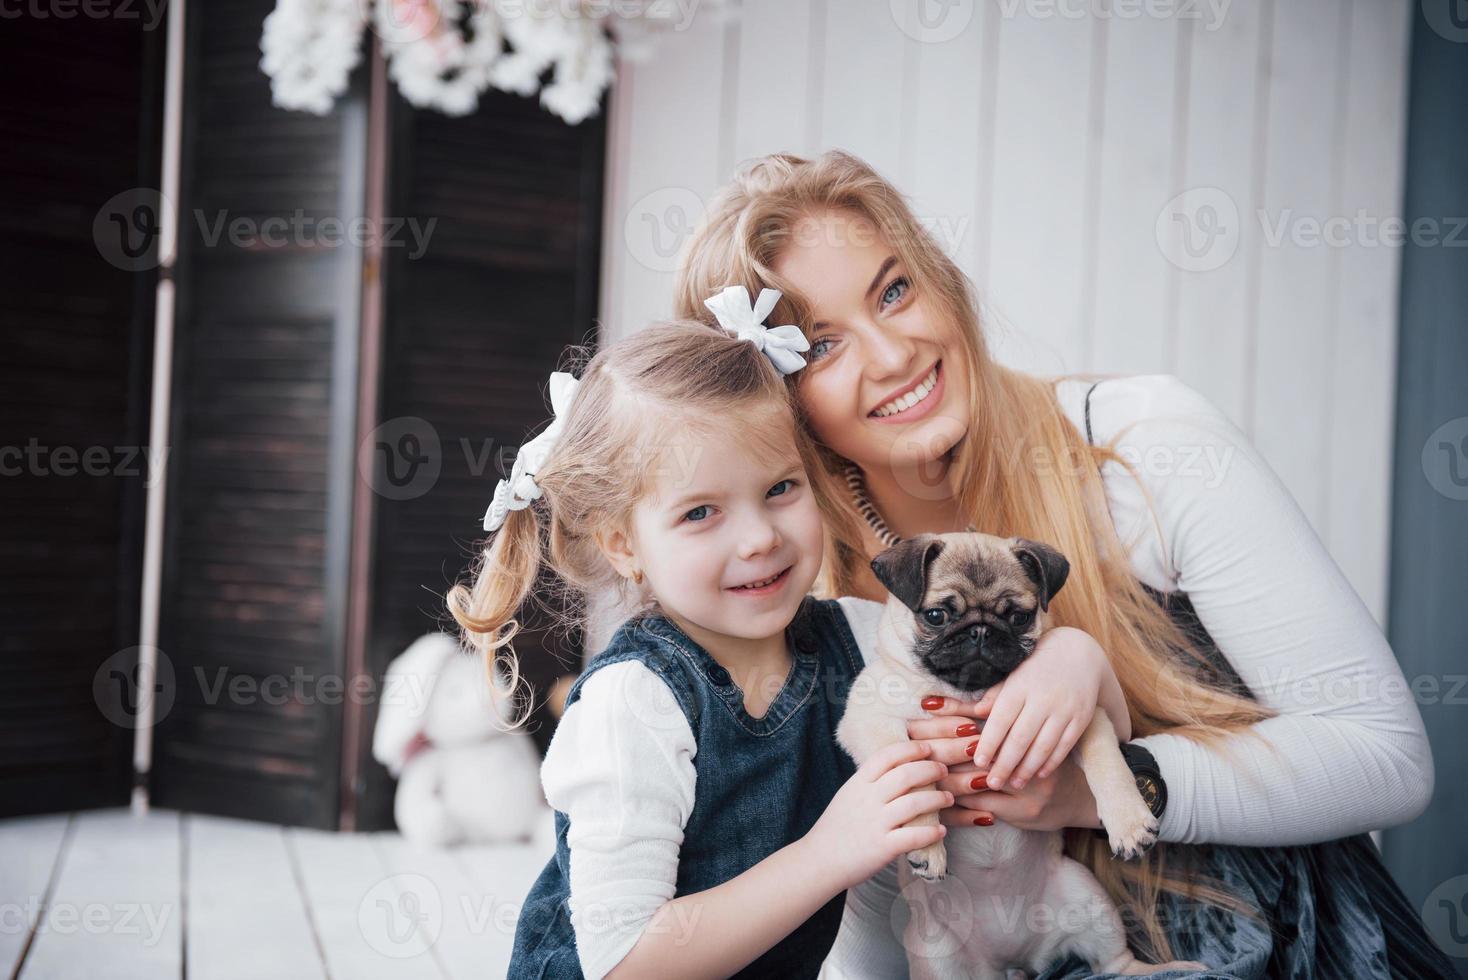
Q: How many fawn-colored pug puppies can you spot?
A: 1